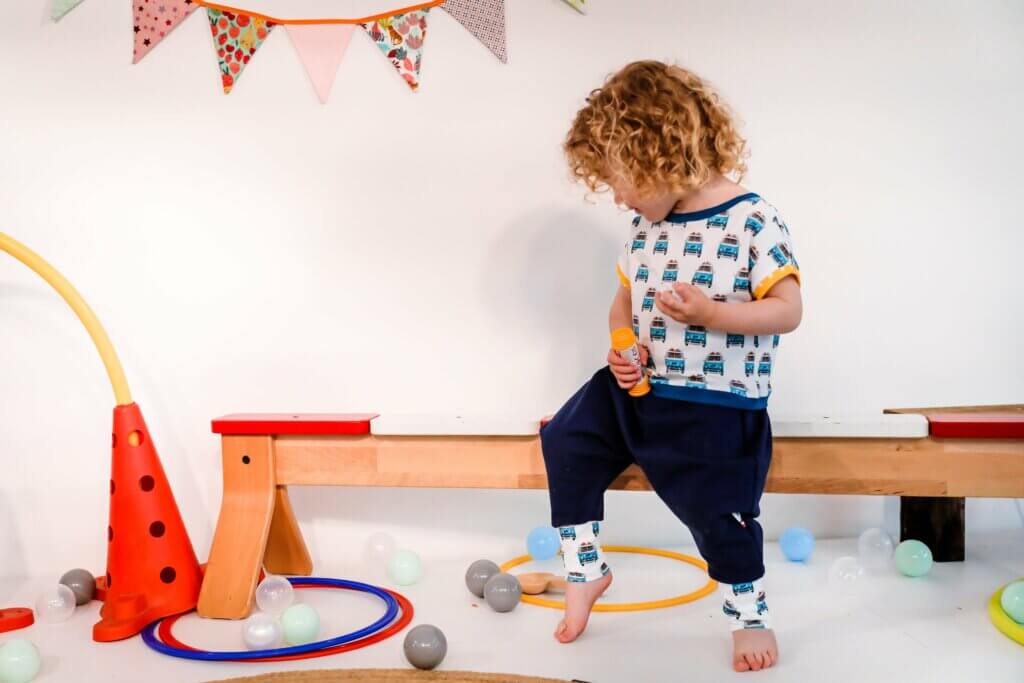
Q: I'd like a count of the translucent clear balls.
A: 6